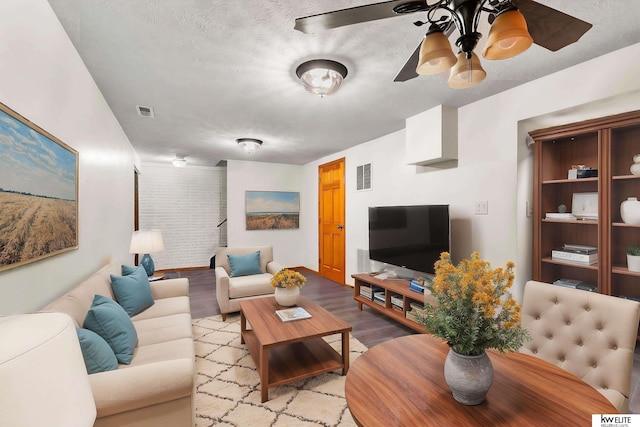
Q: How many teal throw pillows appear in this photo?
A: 5